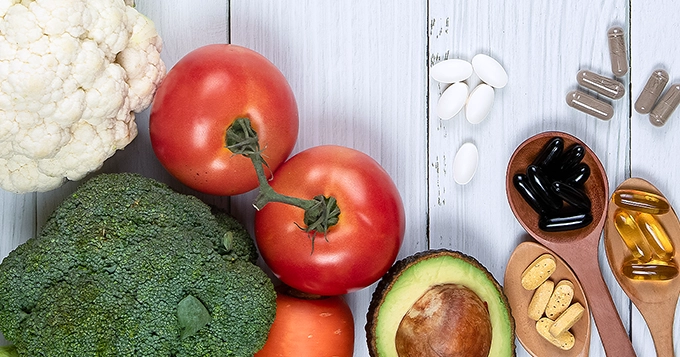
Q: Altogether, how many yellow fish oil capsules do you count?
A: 4